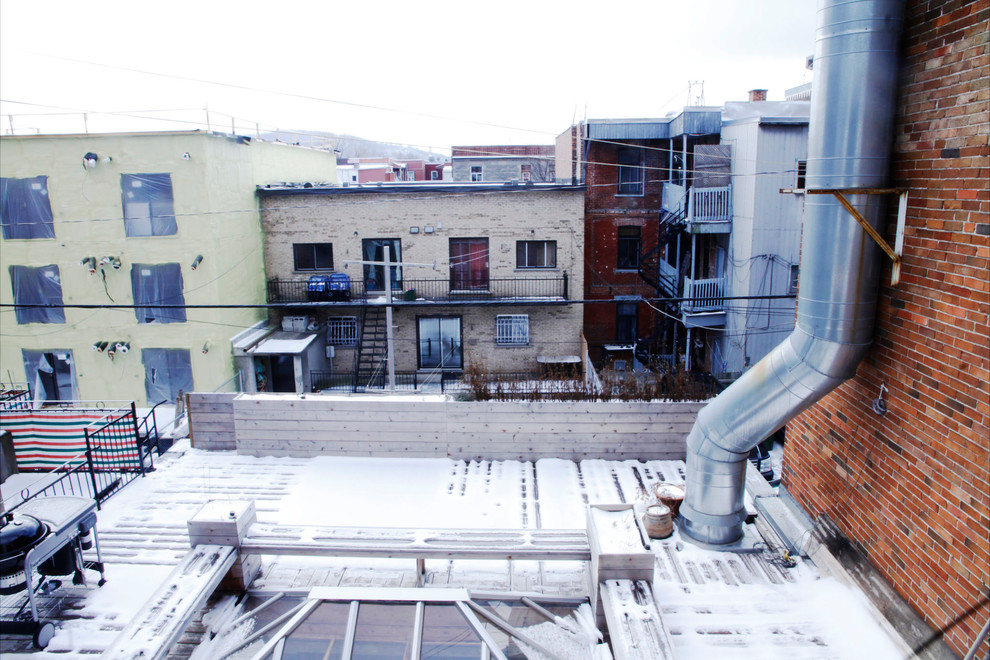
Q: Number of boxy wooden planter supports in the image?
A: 2